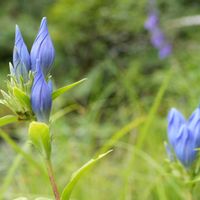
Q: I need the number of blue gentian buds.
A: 6